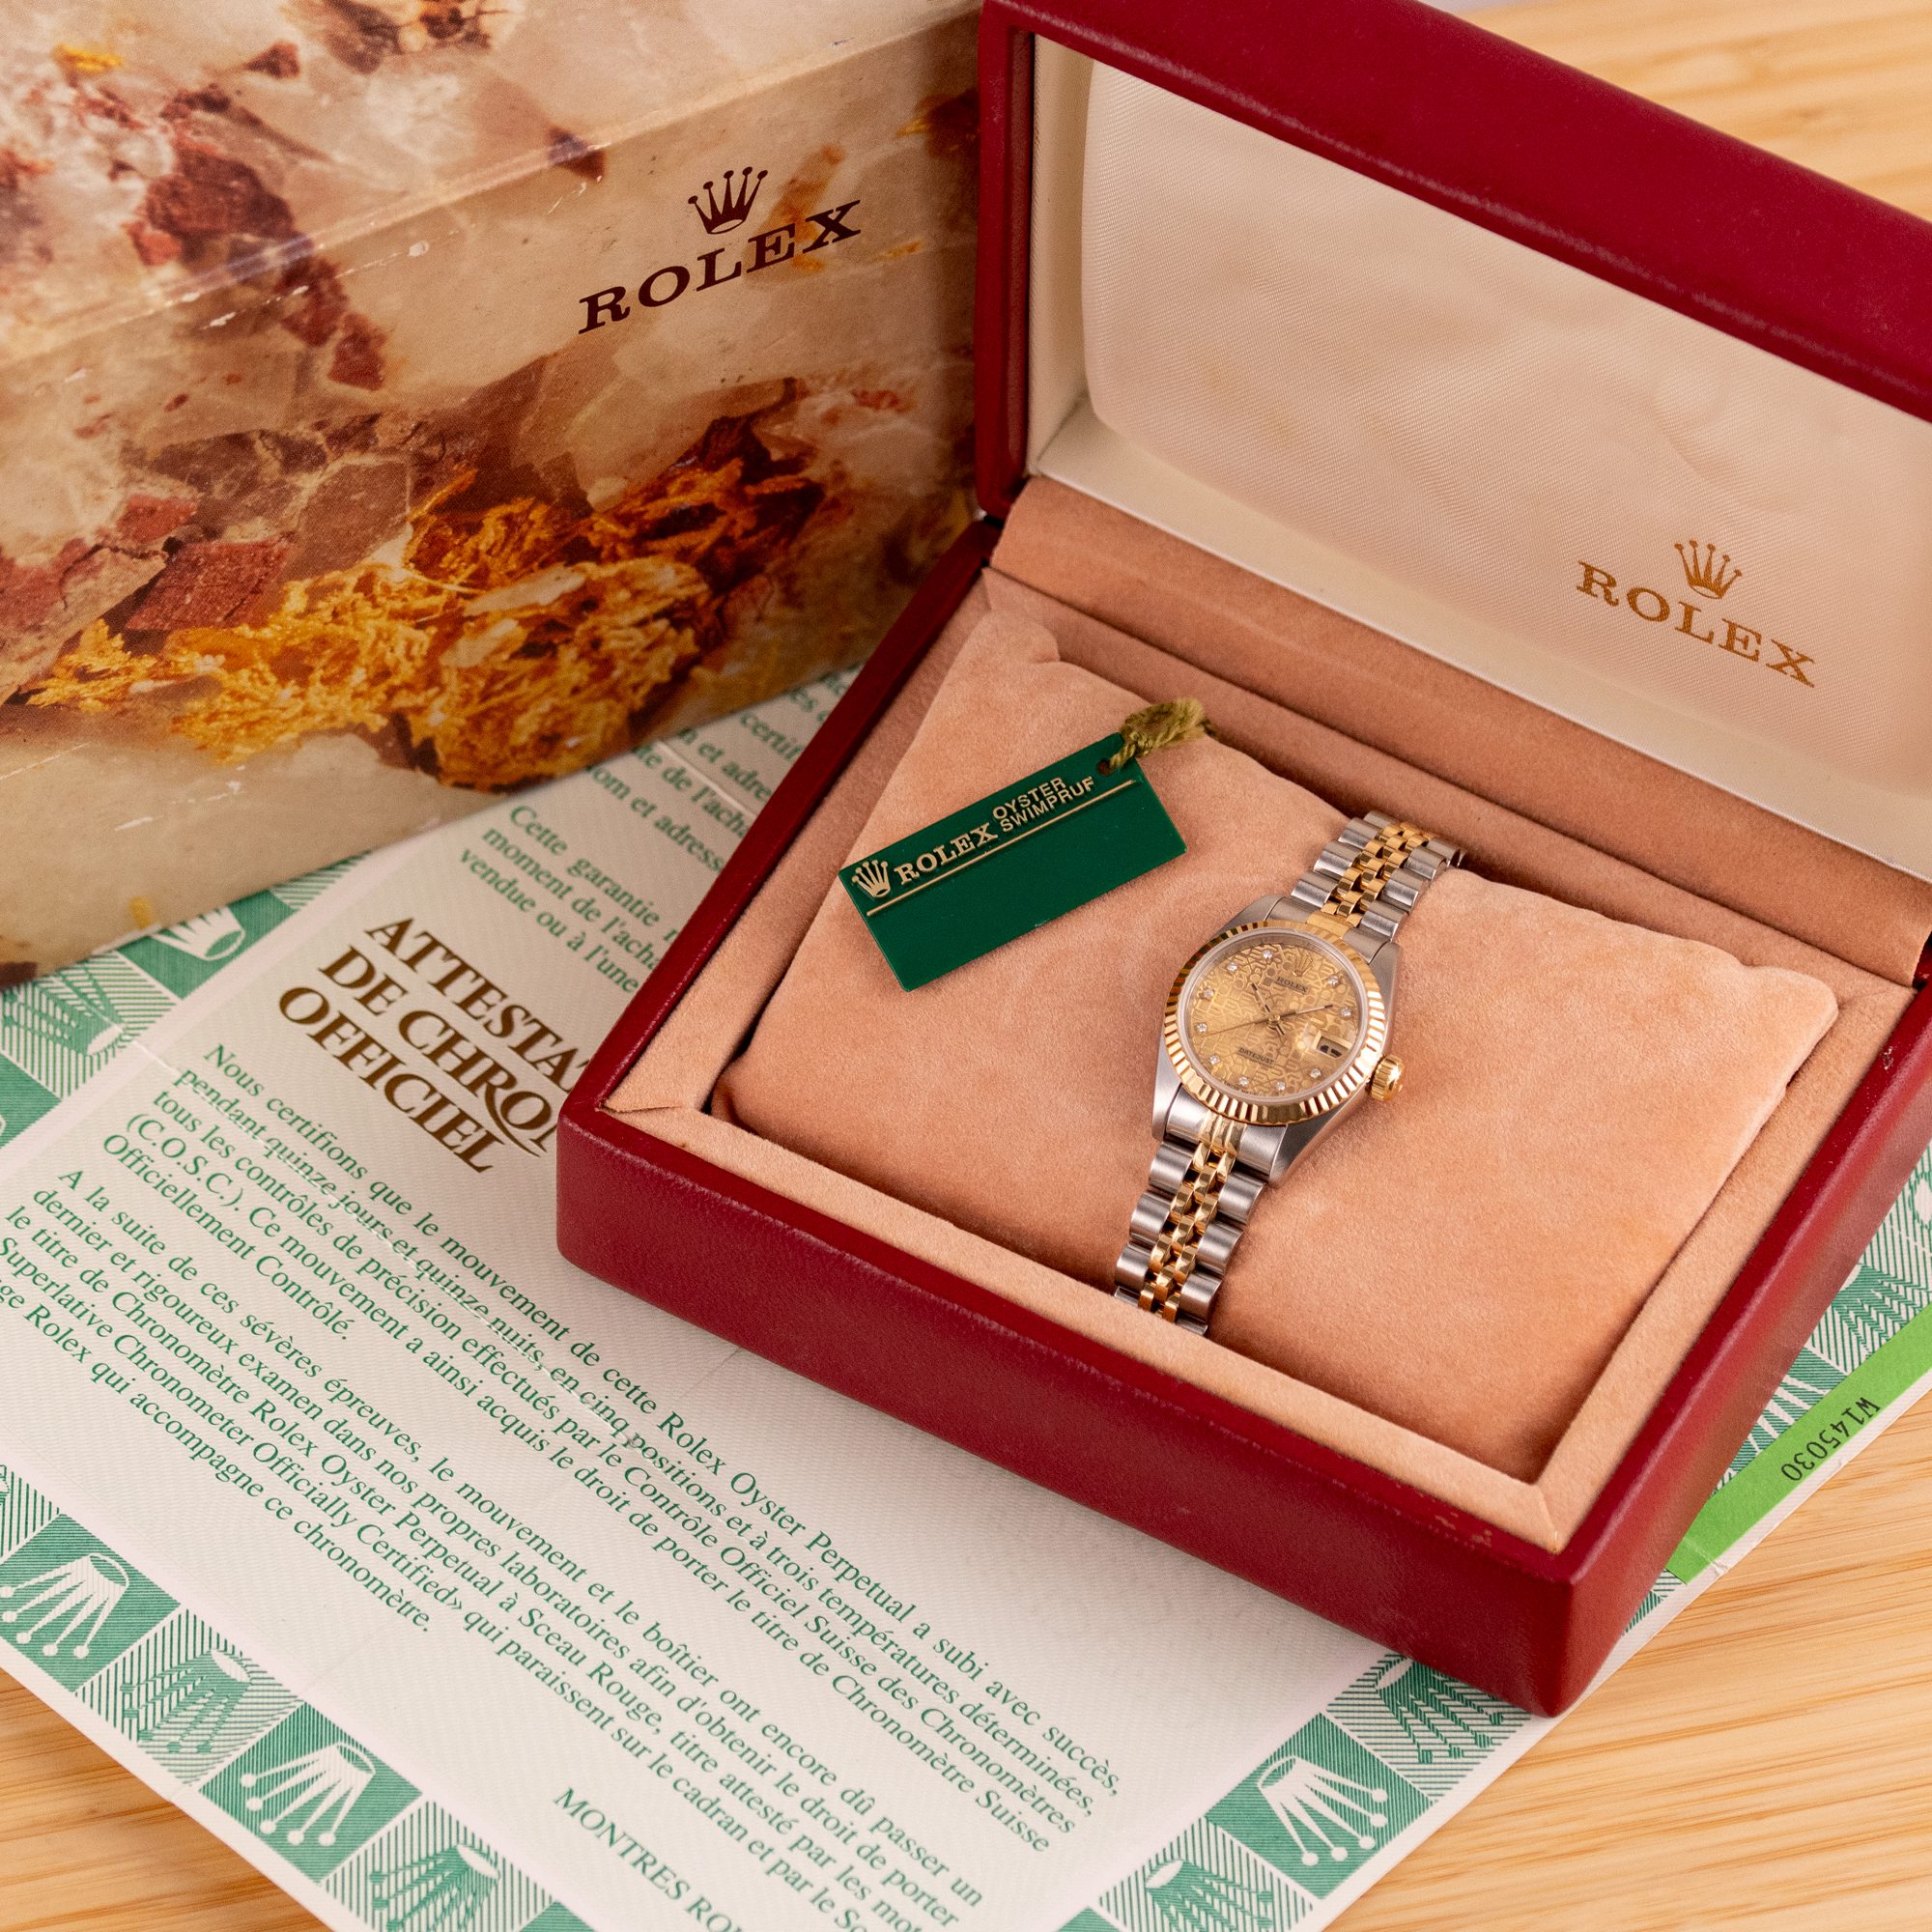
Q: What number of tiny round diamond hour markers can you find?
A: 10